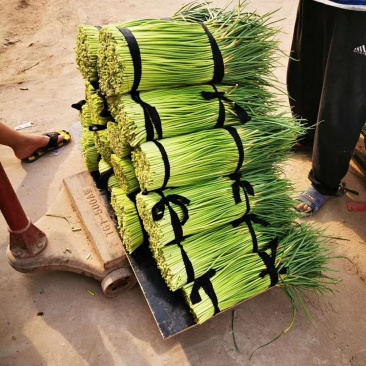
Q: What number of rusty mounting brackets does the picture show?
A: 1